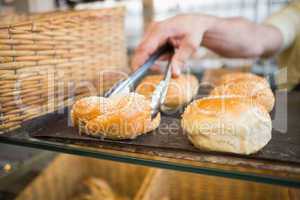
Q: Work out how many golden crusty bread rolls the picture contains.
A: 5